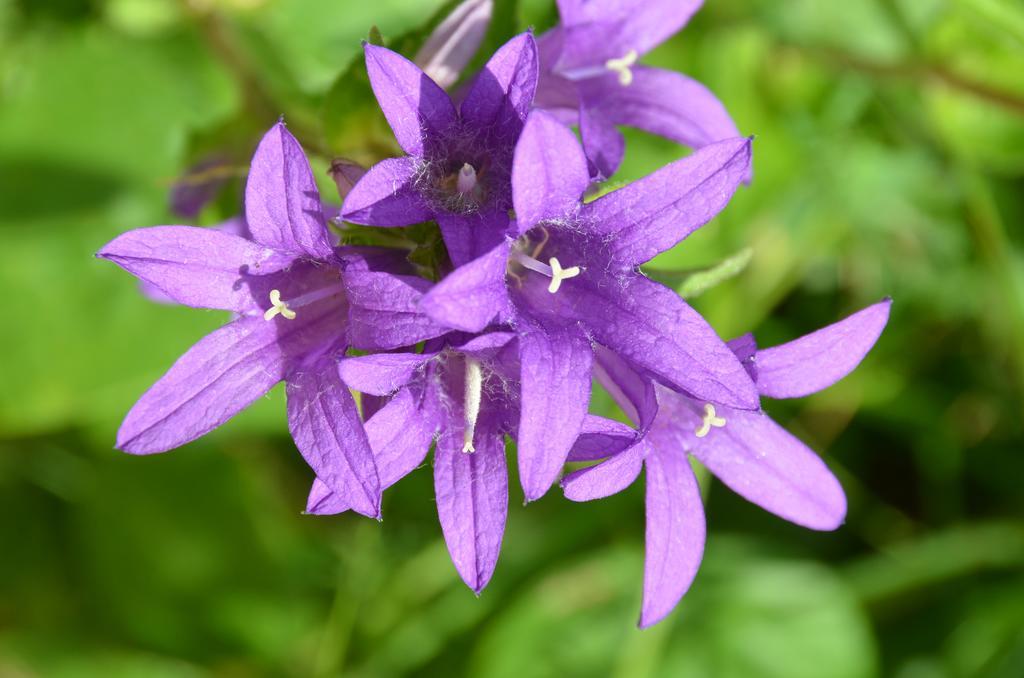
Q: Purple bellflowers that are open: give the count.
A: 6